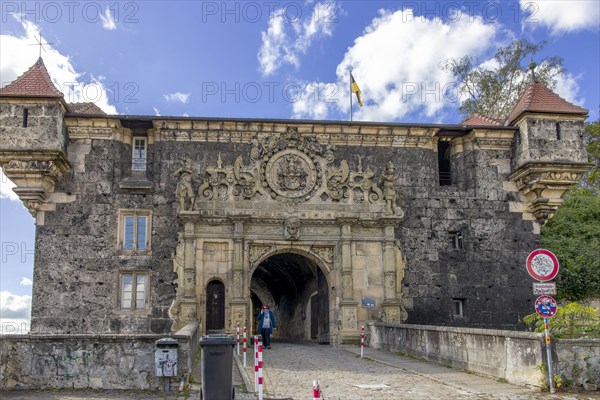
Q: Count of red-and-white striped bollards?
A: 6